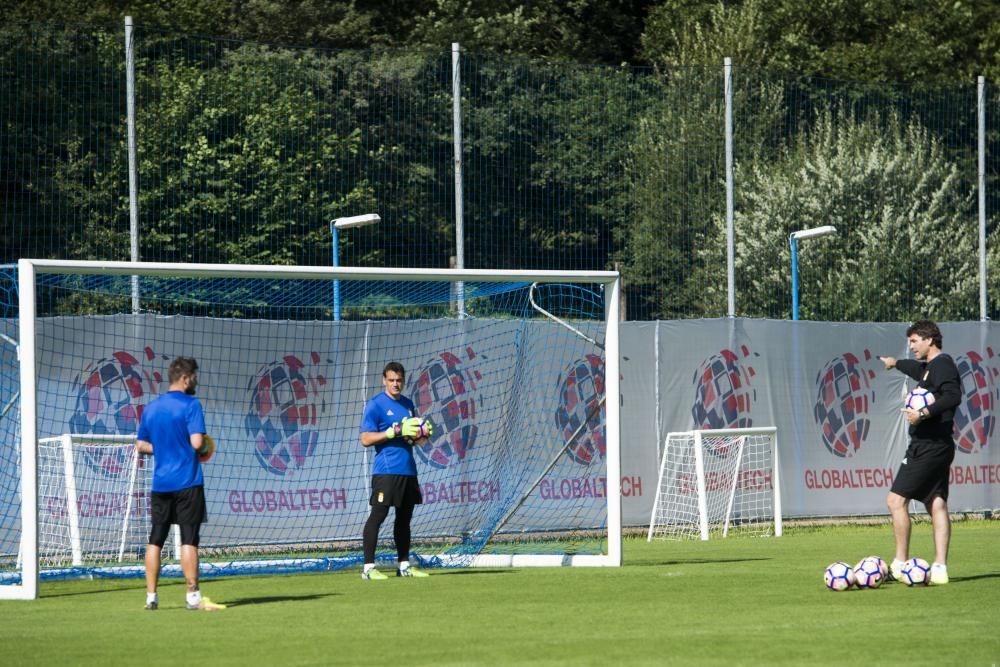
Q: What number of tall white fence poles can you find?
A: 4